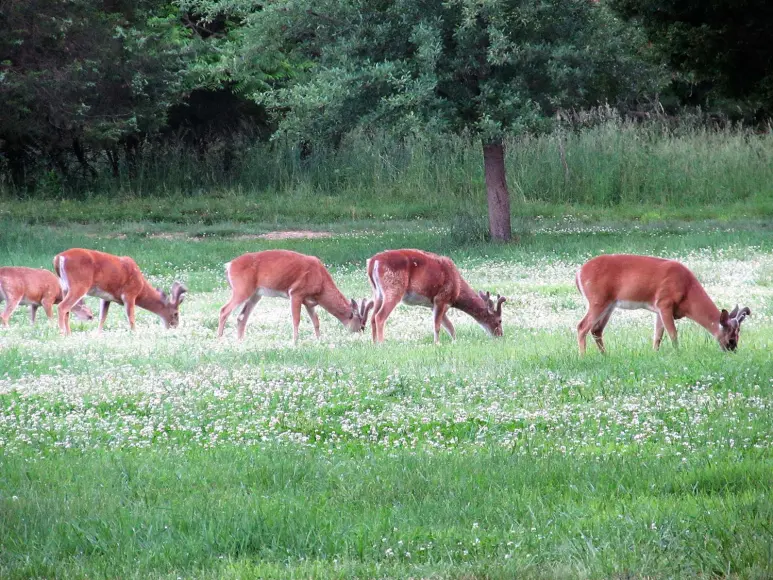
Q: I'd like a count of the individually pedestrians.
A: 0